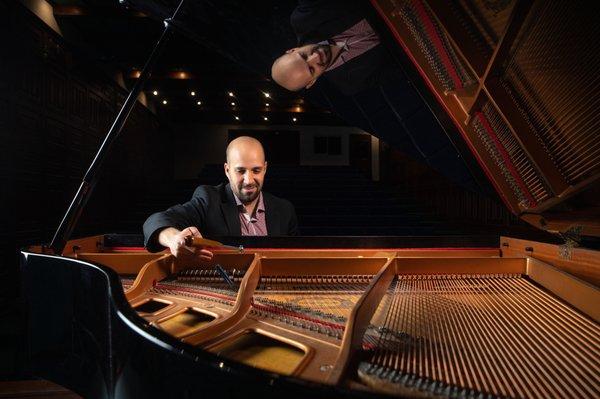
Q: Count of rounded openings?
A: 3